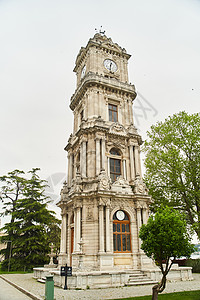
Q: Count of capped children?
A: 0